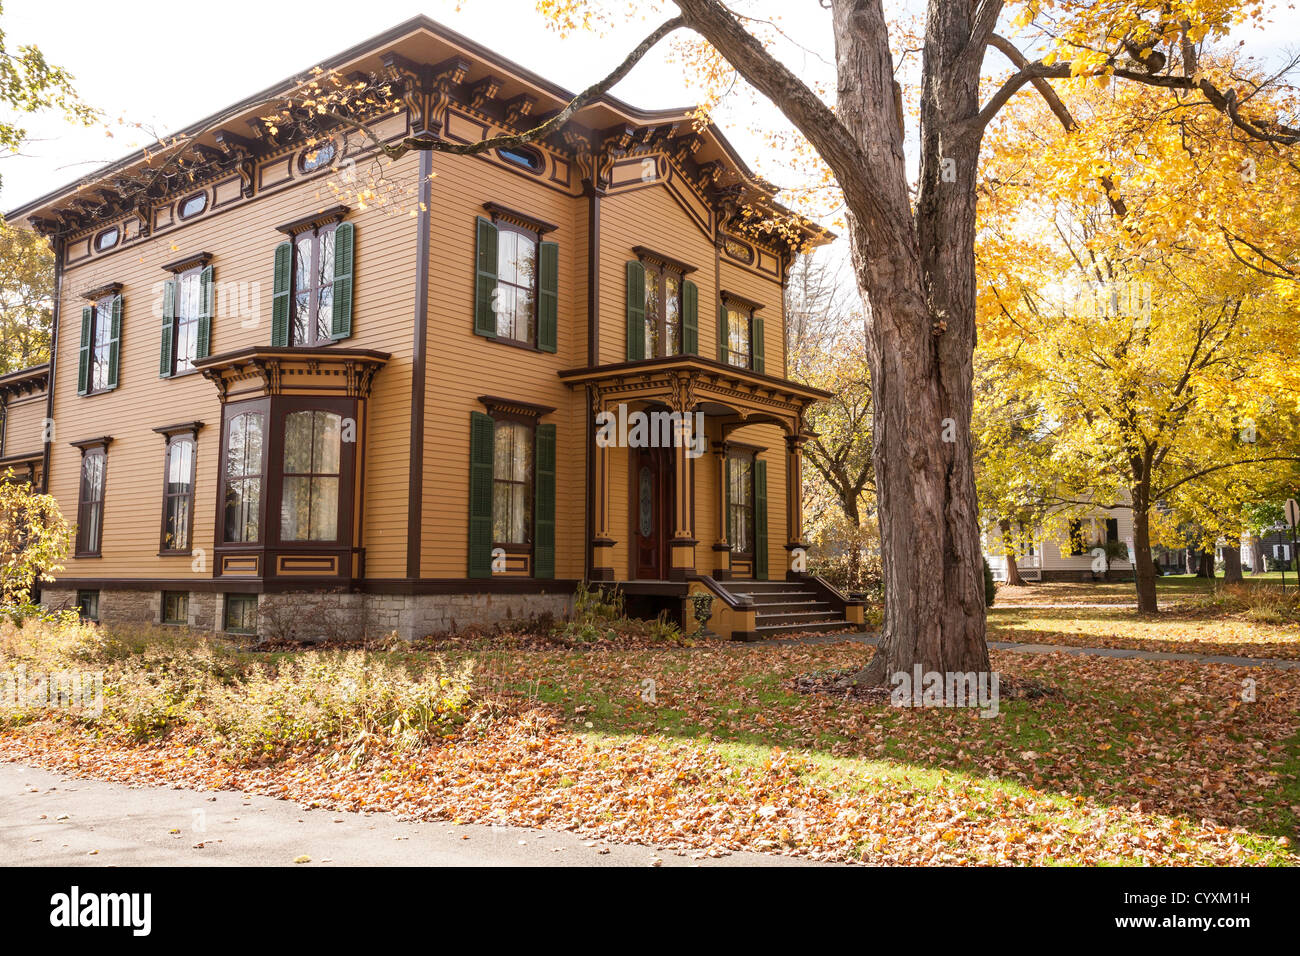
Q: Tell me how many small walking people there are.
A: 0